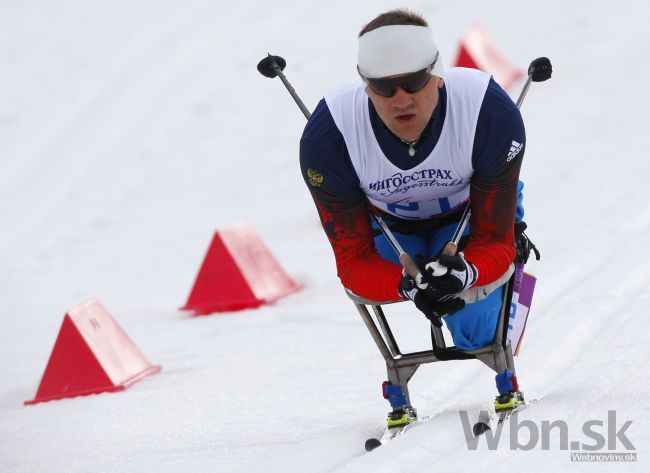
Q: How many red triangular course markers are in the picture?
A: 3